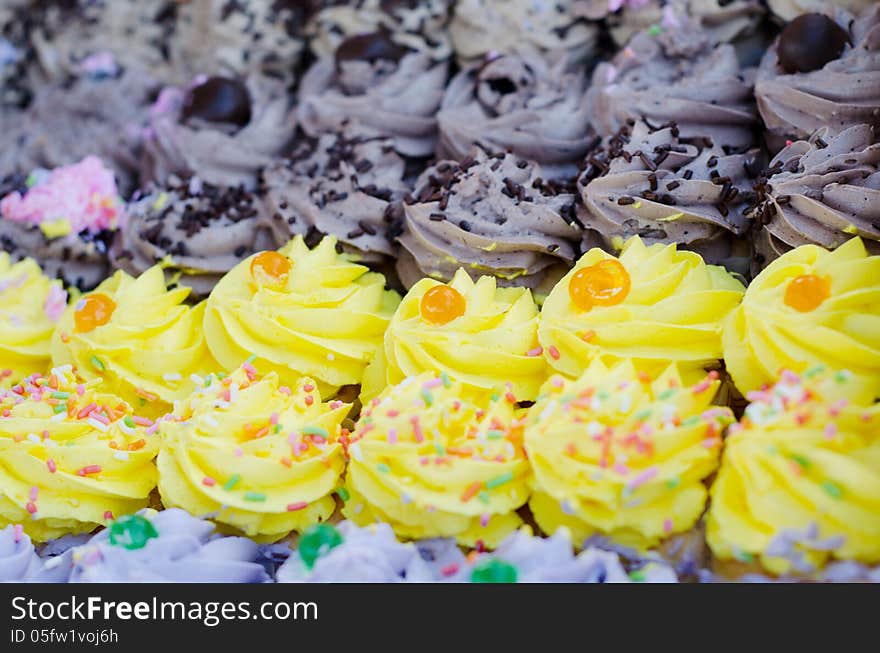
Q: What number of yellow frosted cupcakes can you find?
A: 11